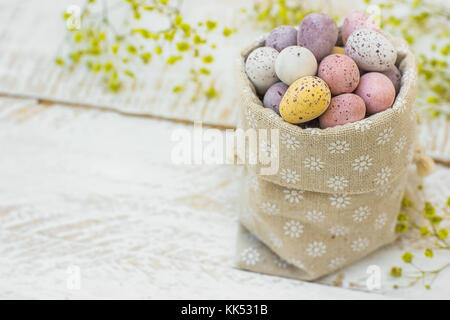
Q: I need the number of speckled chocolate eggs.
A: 13